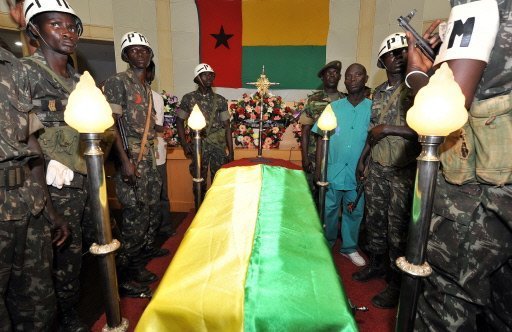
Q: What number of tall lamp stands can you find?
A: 4